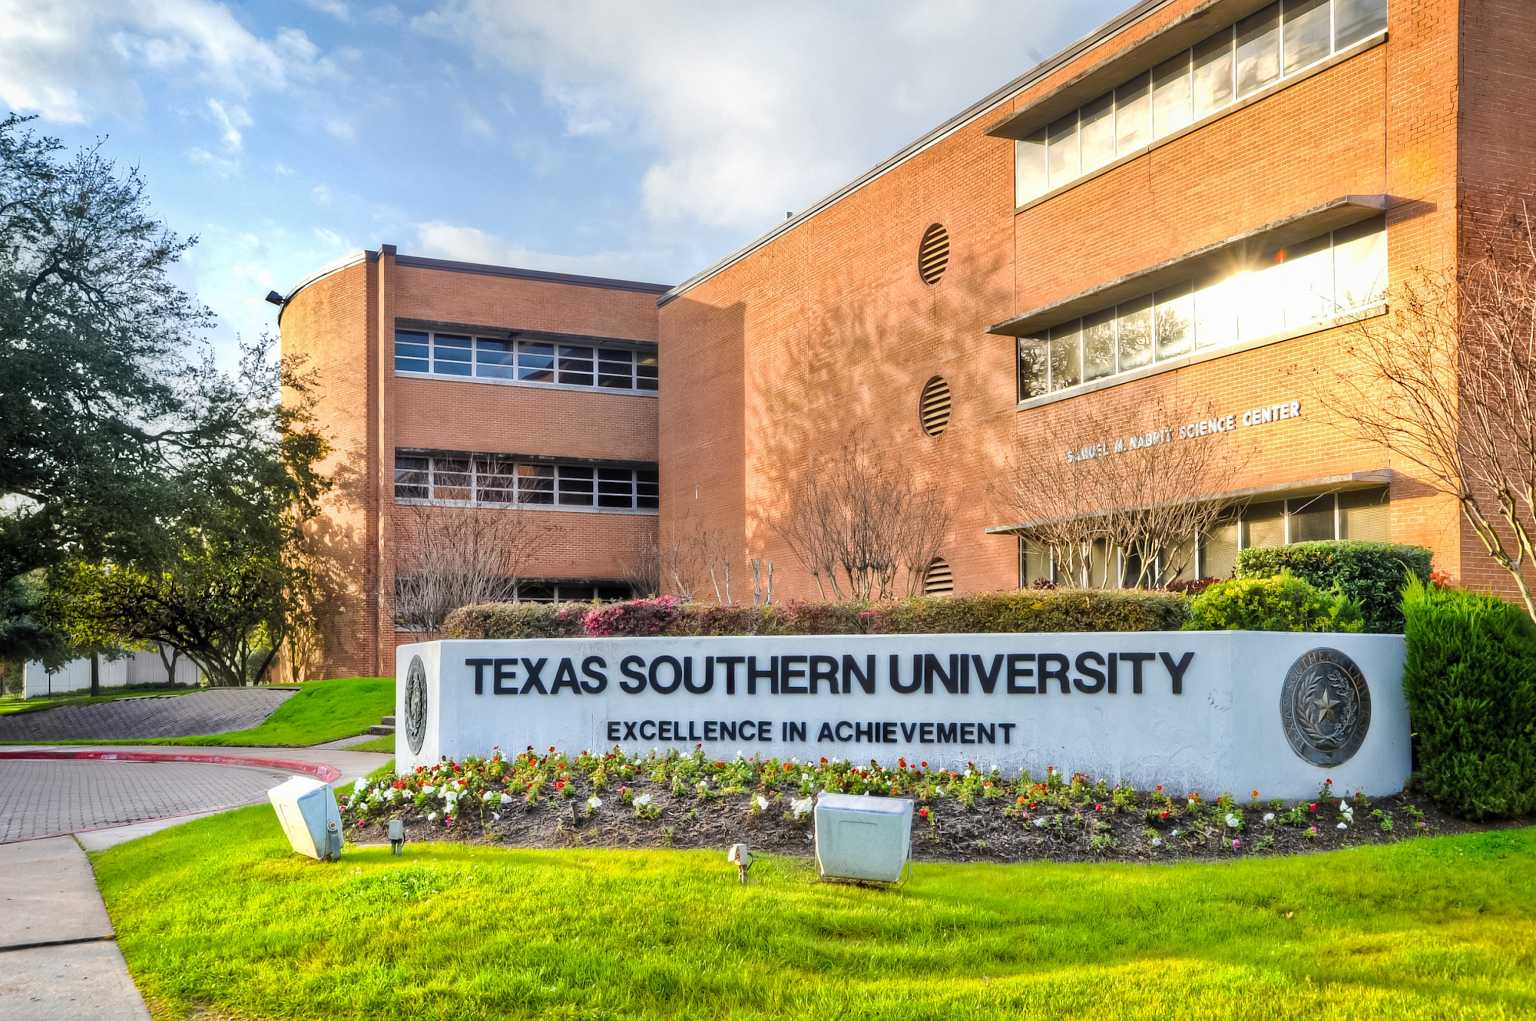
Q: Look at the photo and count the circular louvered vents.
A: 3